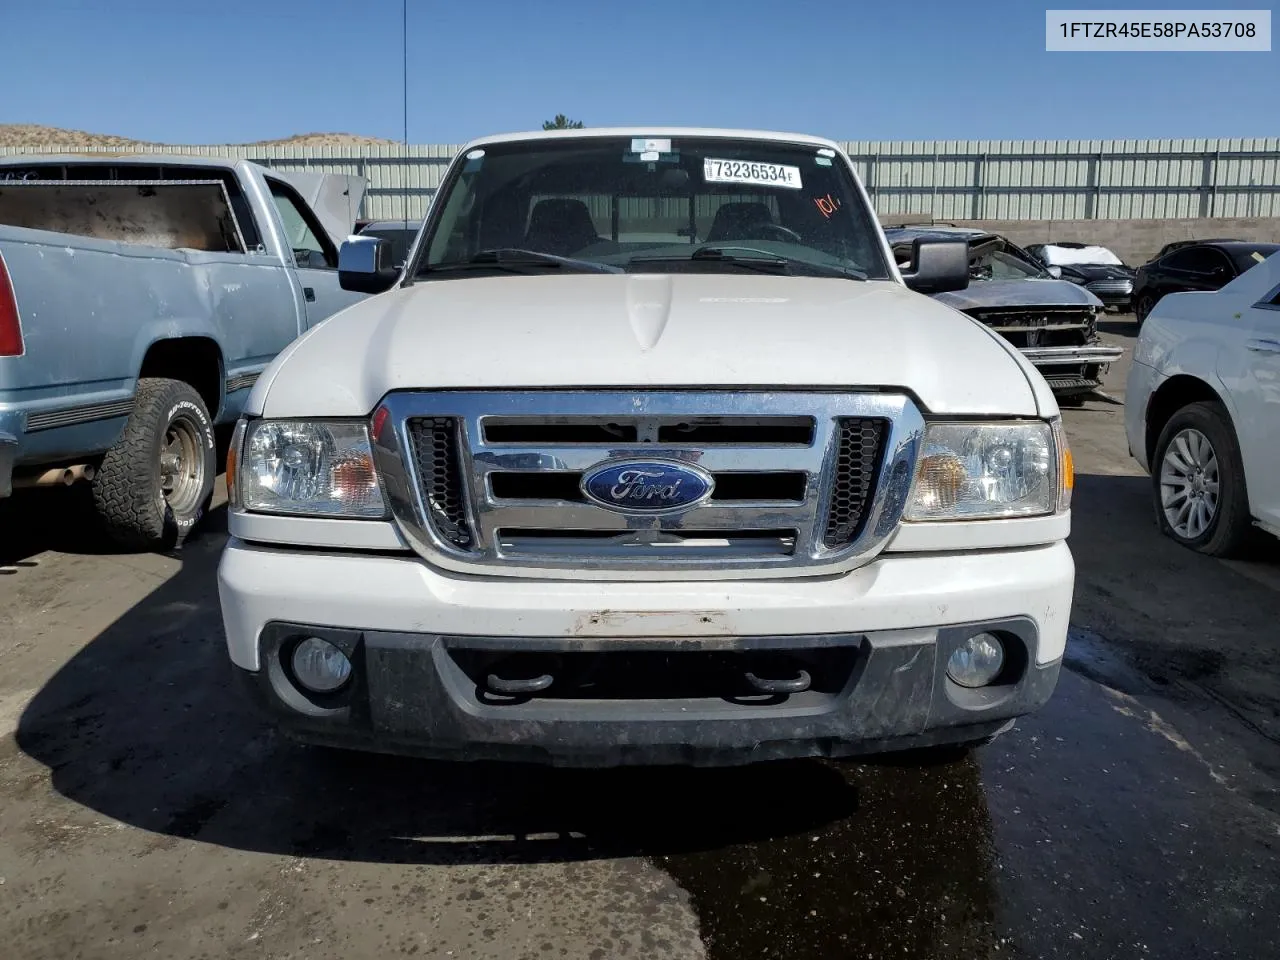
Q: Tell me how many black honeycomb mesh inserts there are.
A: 2